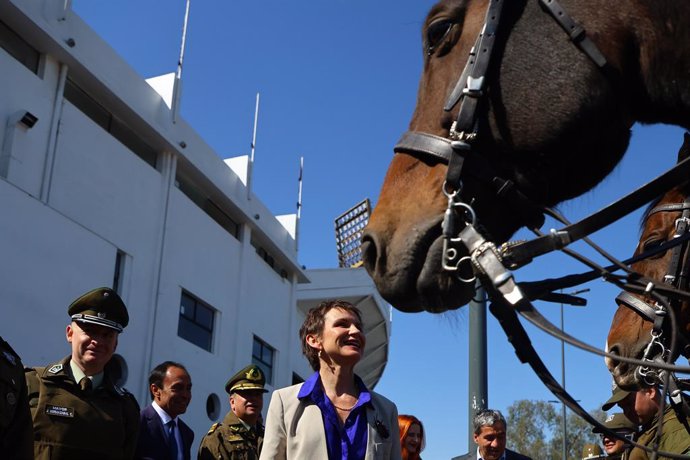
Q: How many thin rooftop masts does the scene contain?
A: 3